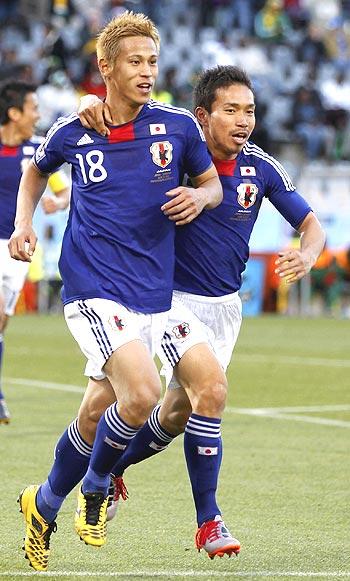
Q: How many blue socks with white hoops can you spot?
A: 4